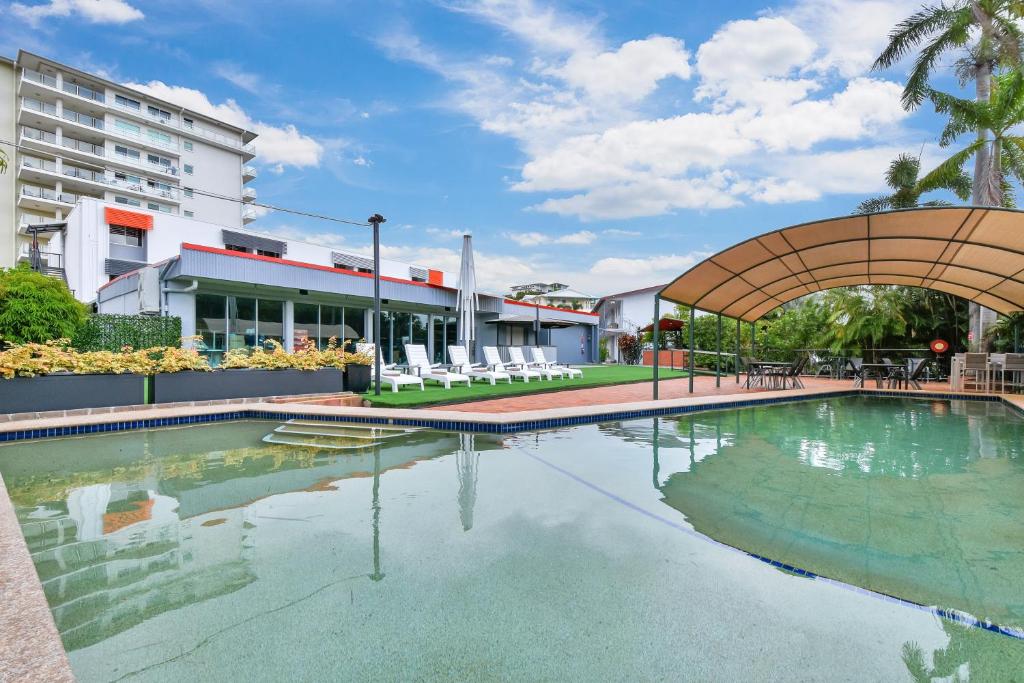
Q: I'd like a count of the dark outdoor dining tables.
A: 2